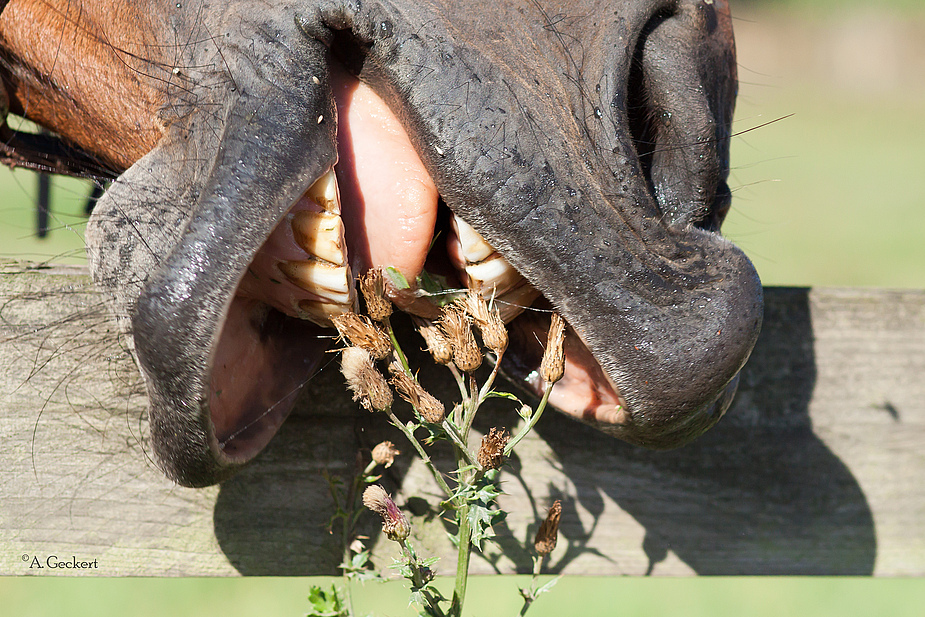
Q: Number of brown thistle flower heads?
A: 12